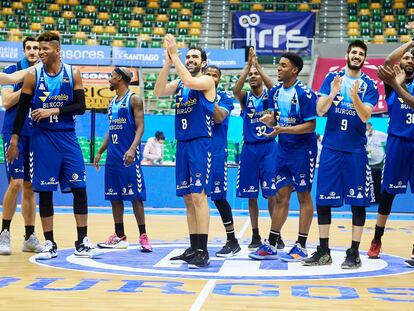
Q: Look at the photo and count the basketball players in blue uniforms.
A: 9